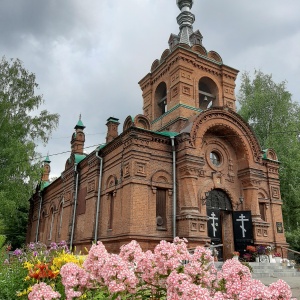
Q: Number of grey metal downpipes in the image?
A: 4